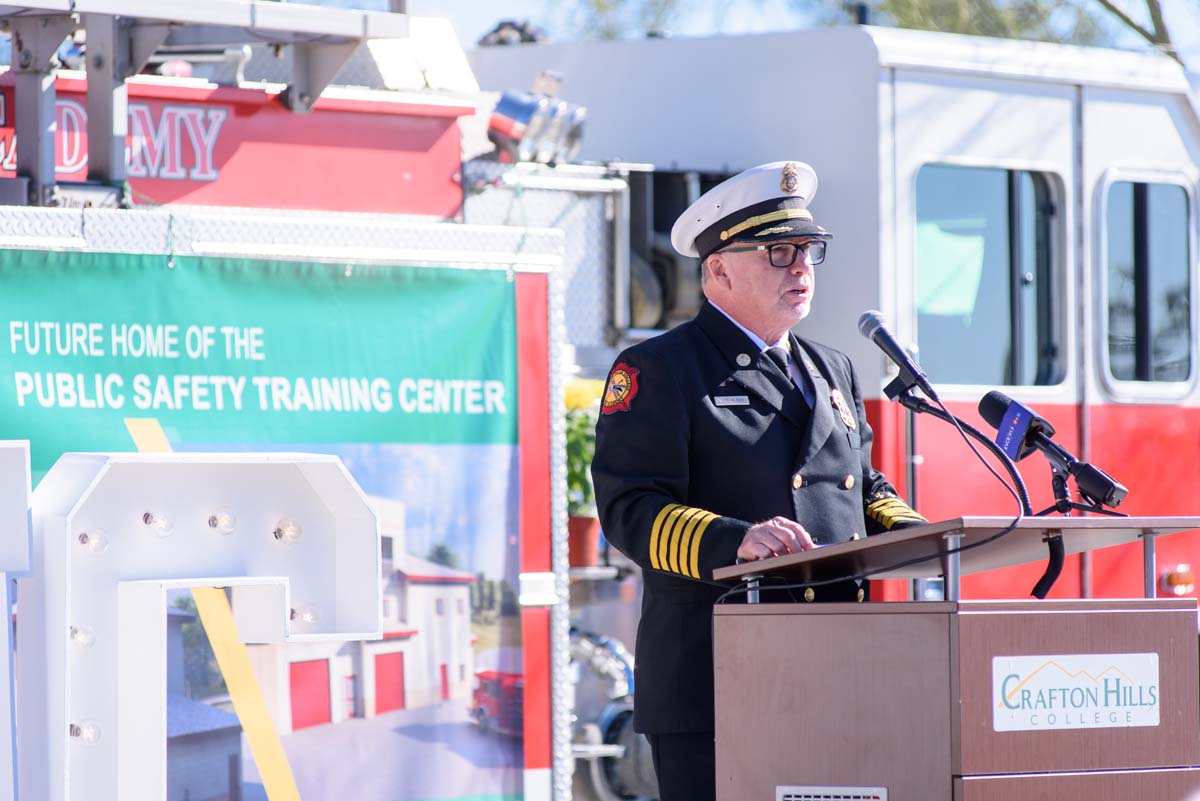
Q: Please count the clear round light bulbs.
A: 7